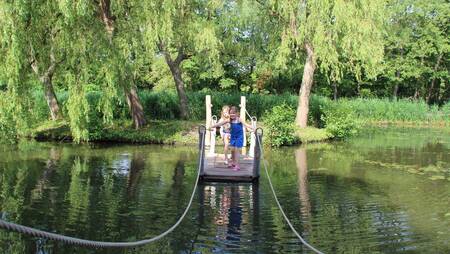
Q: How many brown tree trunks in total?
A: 4